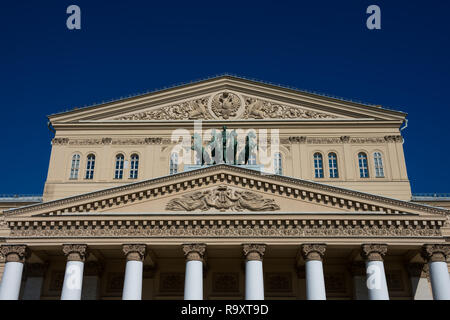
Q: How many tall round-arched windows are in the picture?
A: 10